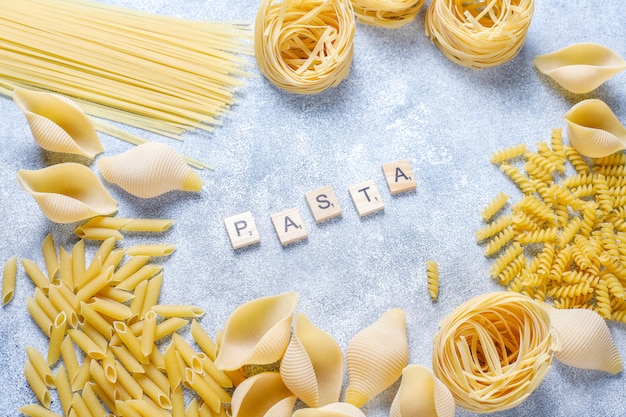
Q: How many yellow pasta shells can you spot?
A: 12